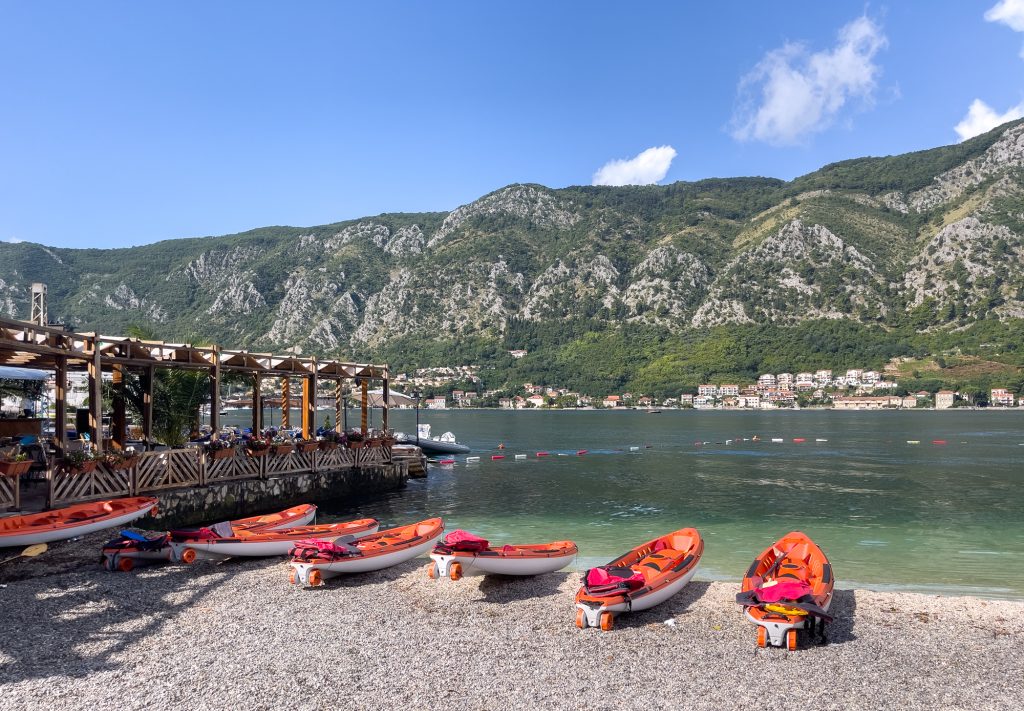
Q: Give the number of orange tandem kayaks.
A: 7